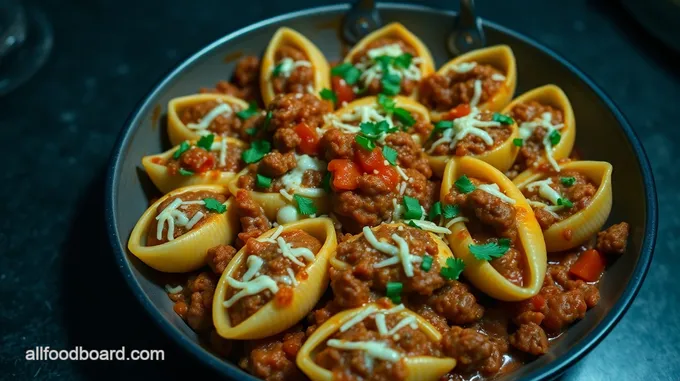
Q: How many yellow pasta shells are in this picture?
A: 15